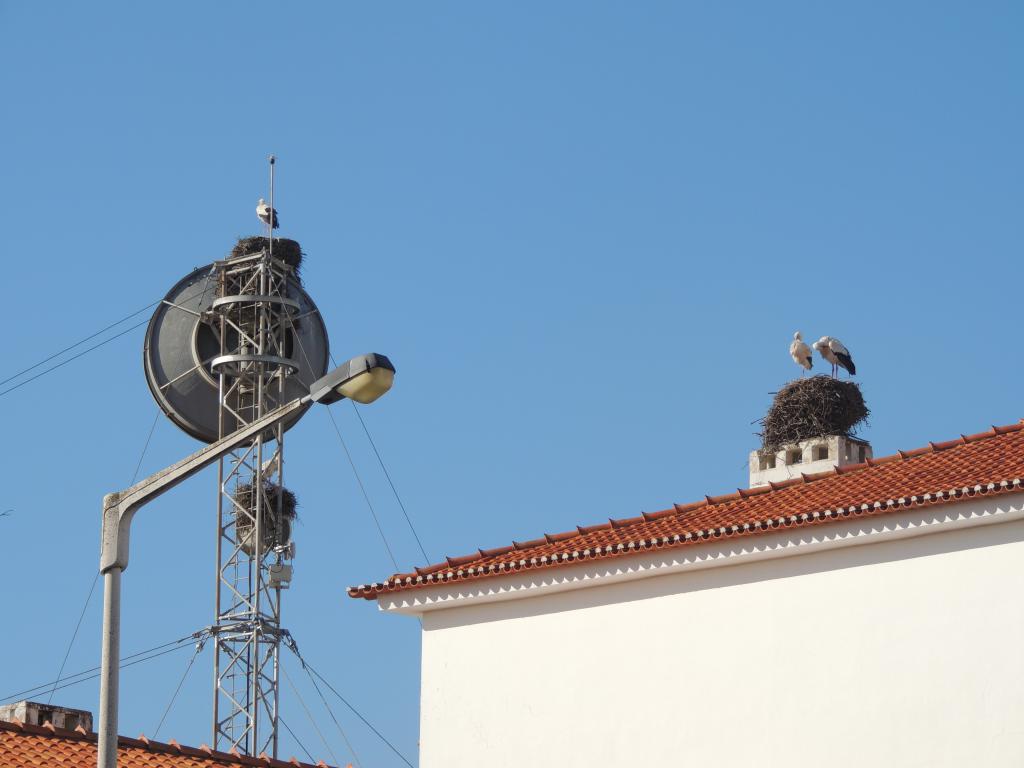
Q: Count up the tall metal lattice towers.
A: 1